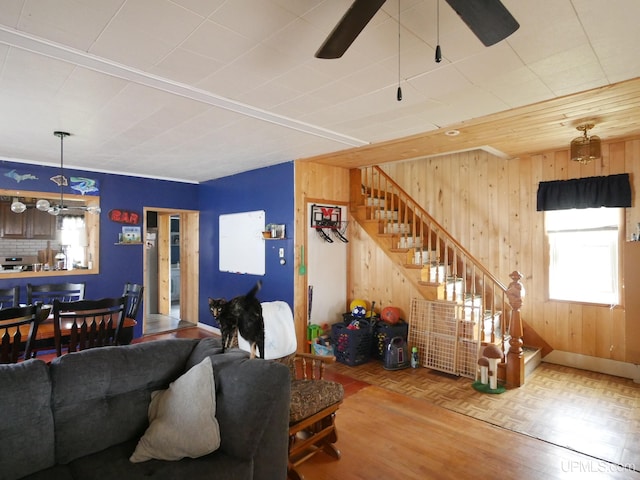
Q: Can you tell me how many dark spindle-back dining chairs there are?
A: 5